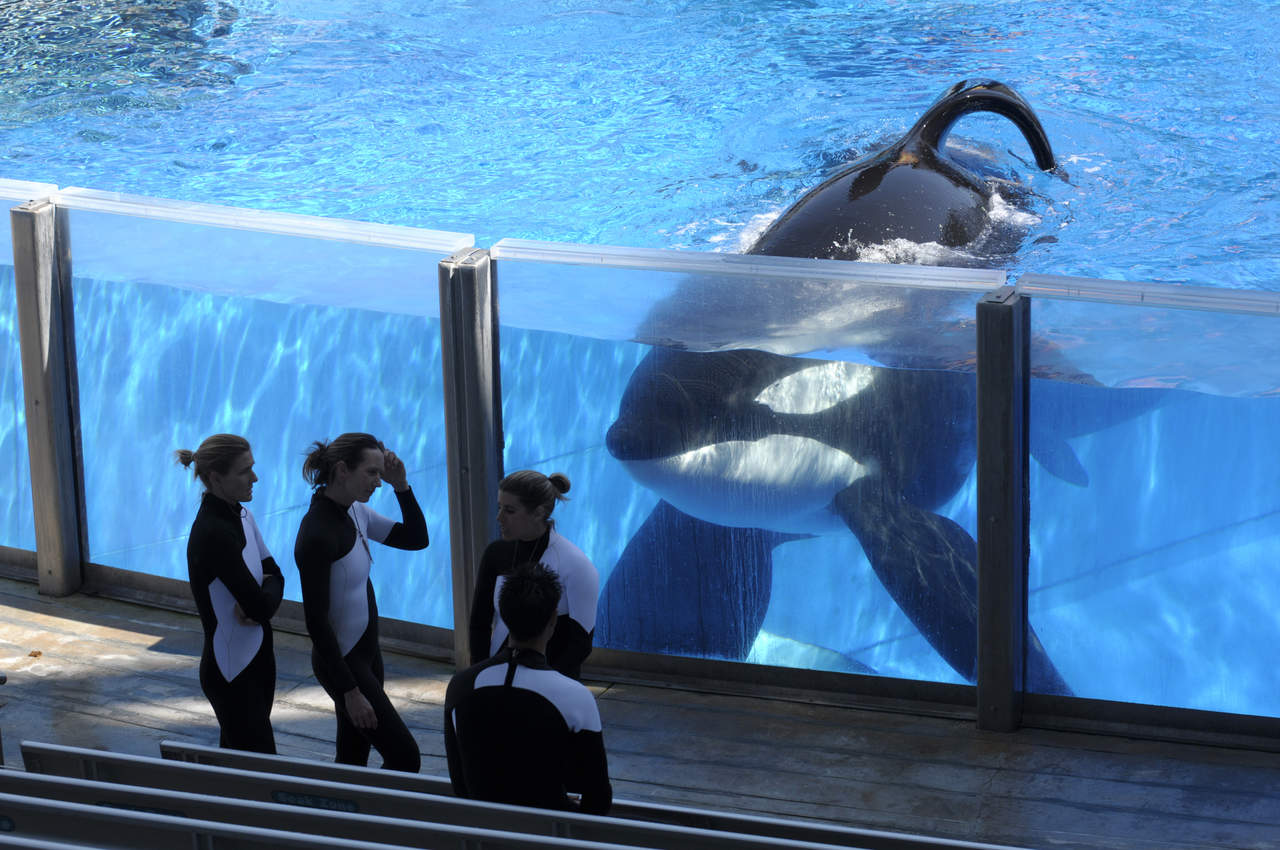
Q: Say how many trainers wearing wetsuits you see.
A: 4